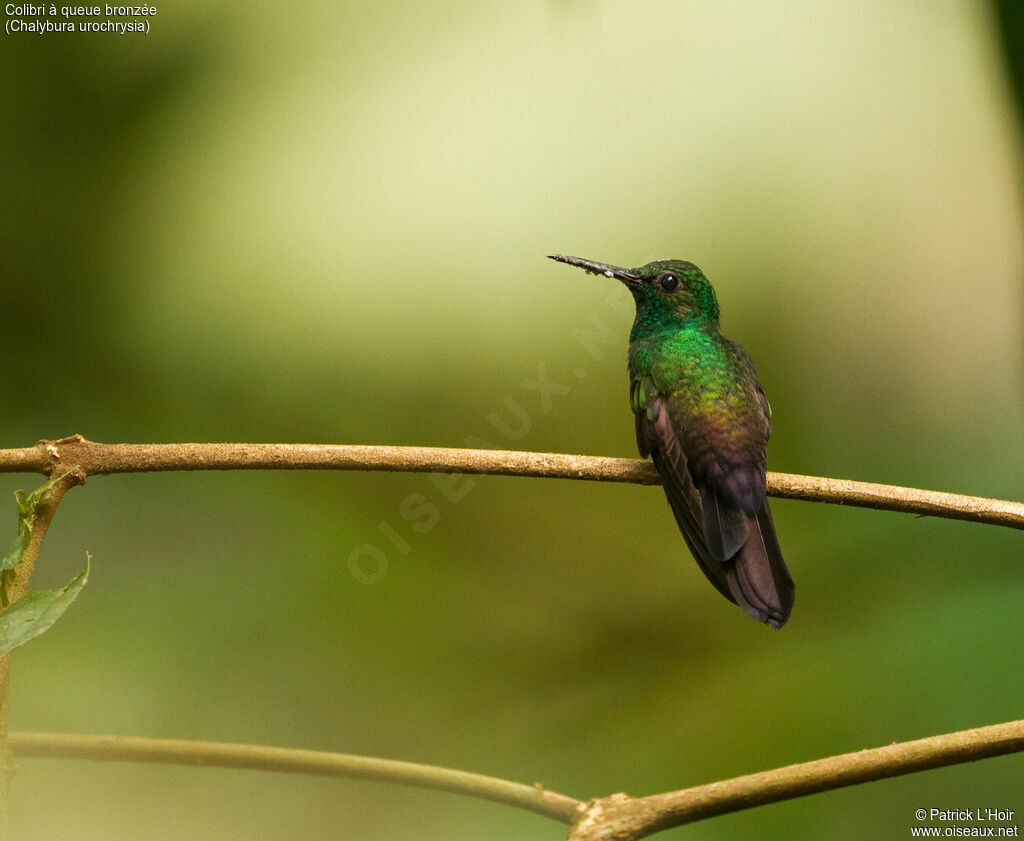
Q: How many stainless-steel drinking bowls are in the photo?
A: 0